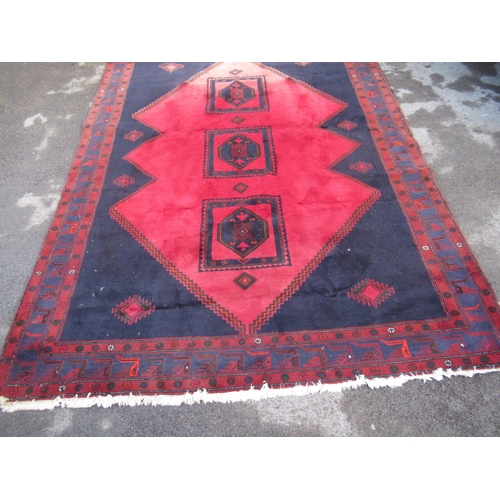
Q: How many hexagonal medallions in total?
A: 3